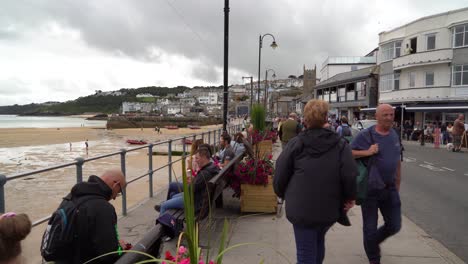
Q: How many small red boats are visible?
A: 4